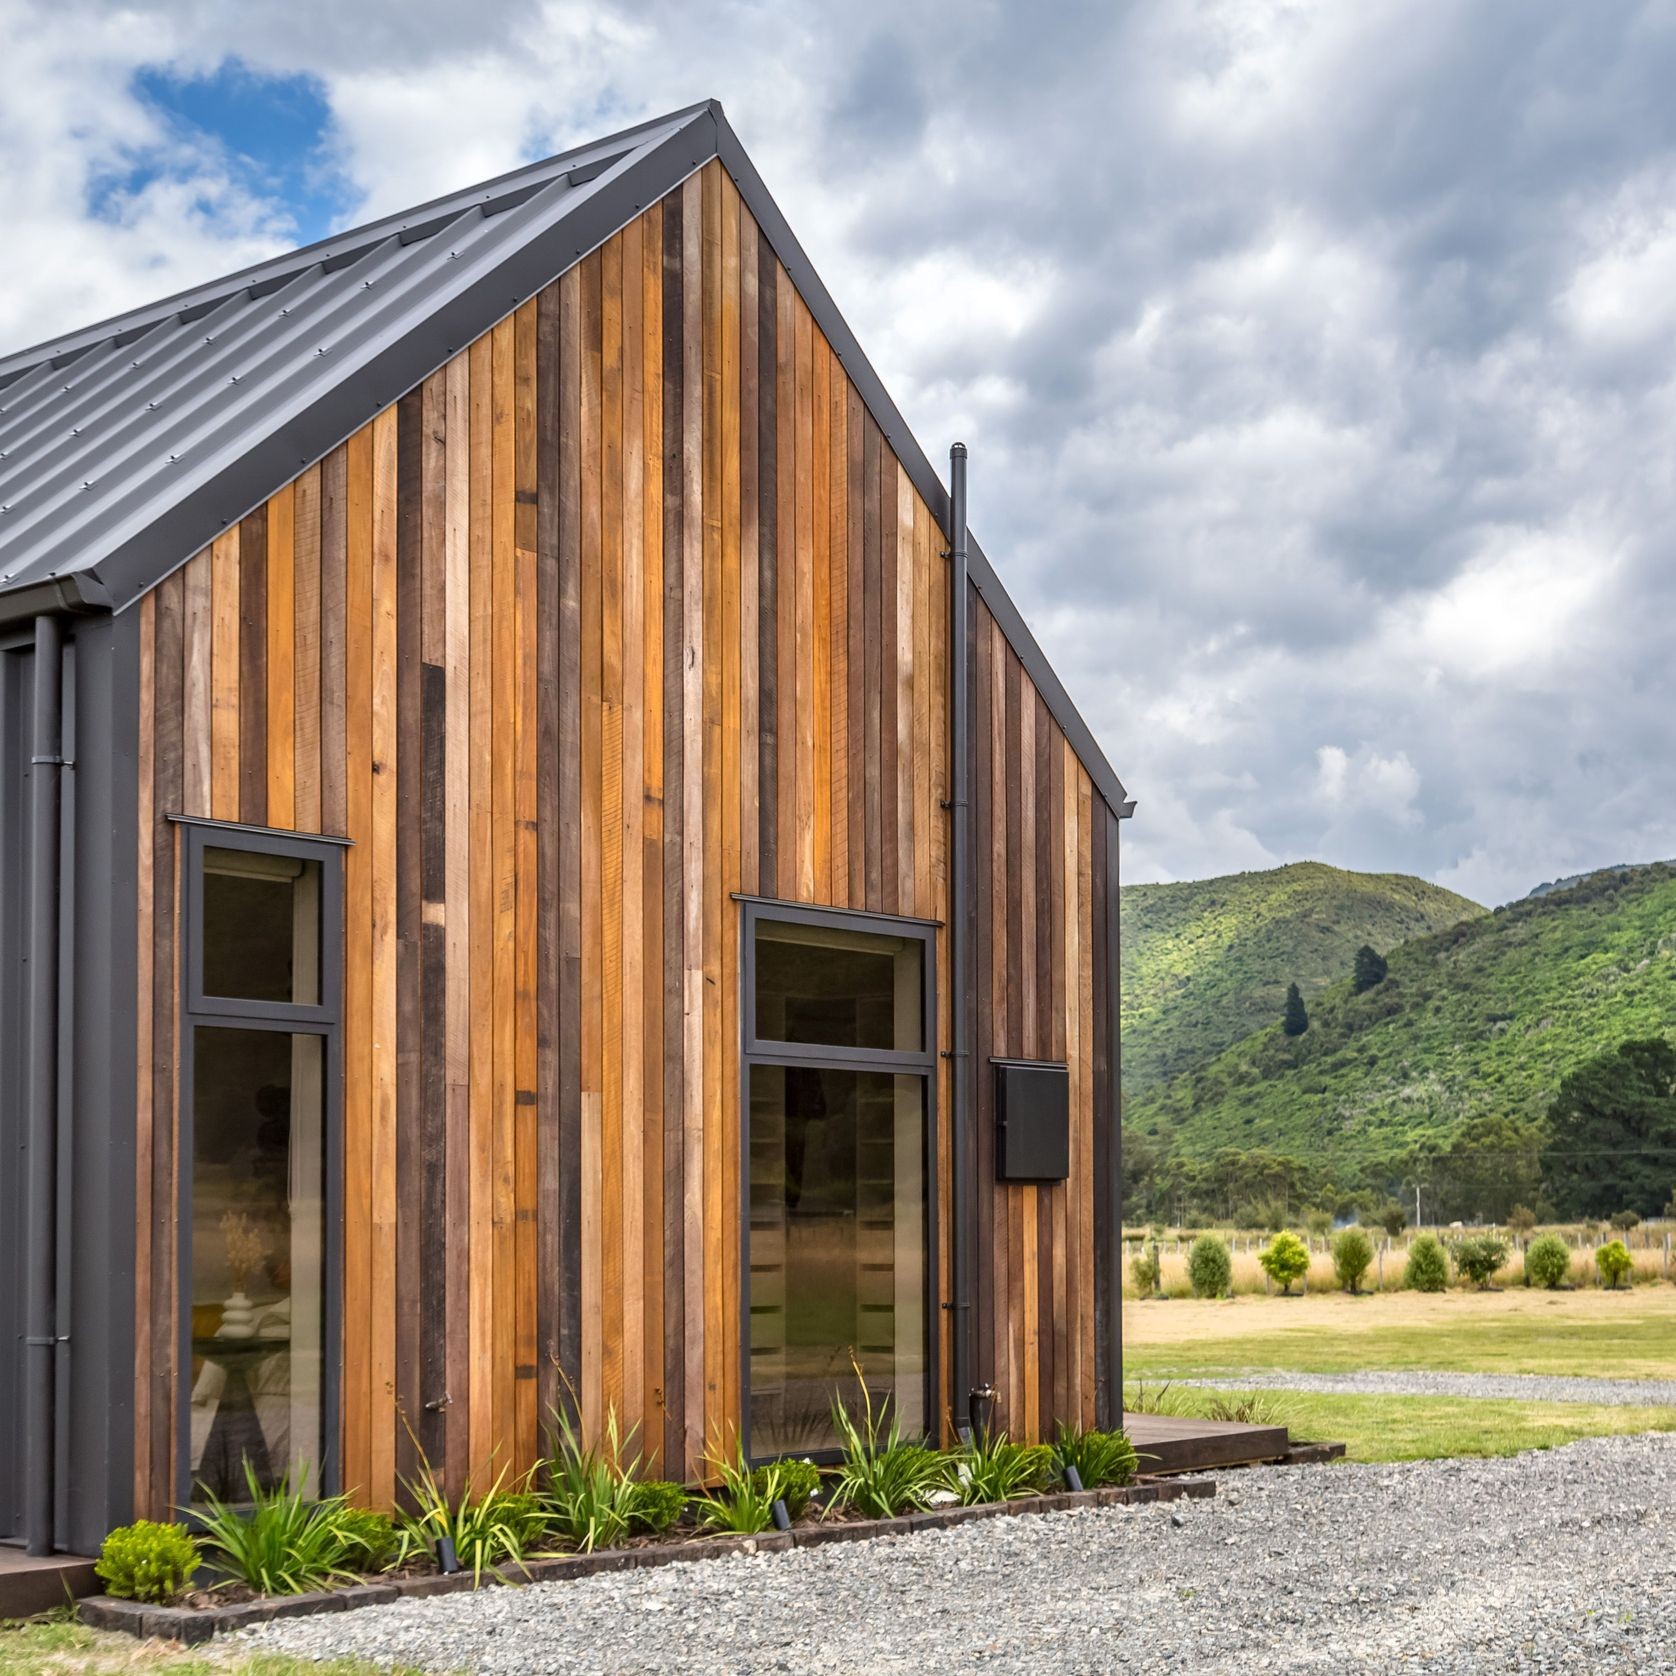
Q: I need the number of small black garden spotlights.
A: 3